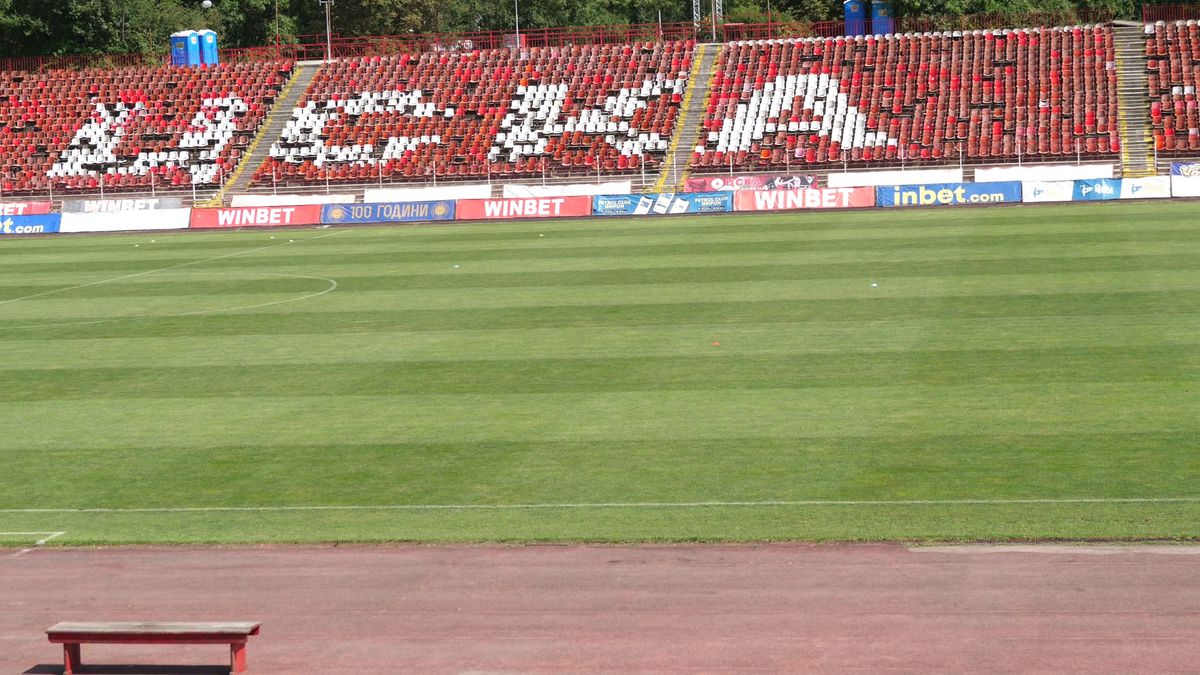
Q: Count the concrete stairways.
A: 3